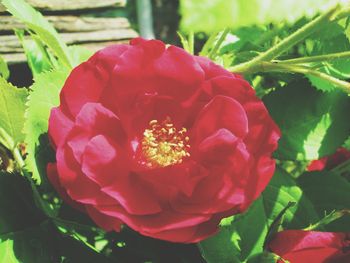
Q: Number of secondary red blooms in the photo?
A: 2